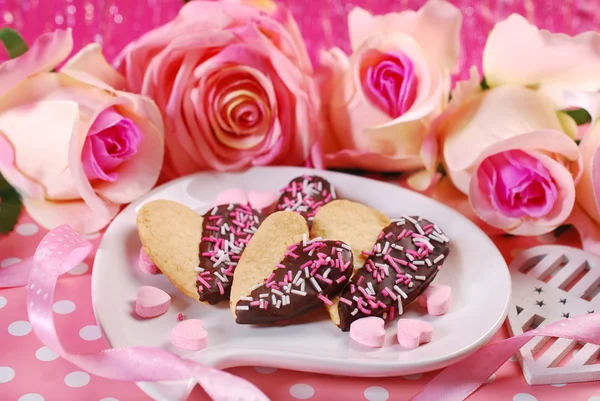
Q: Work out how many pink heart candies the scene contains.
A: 8